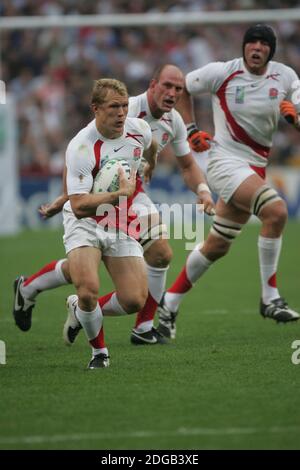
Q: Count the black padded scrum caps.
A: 1